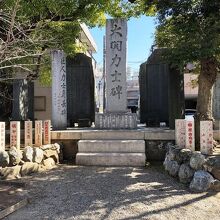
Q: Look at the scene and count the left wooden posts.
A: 5